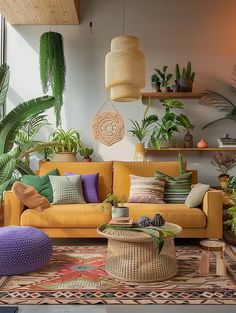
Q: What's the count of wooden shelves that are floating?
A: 2